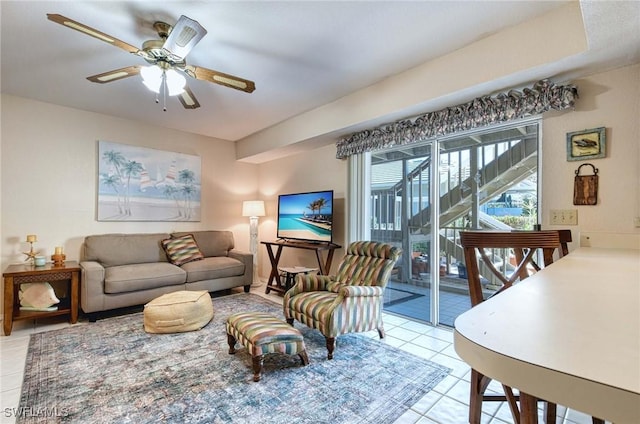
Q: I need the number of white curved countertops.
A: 1